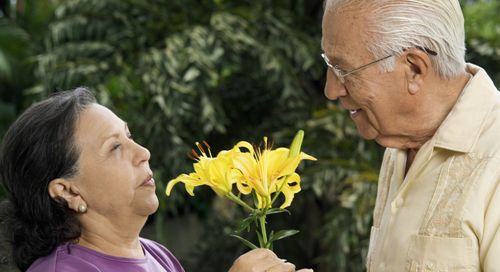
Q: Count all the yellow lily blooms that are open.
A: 2